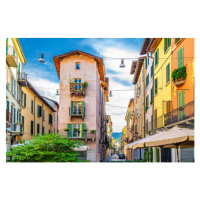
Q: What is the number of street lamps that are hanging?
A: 4